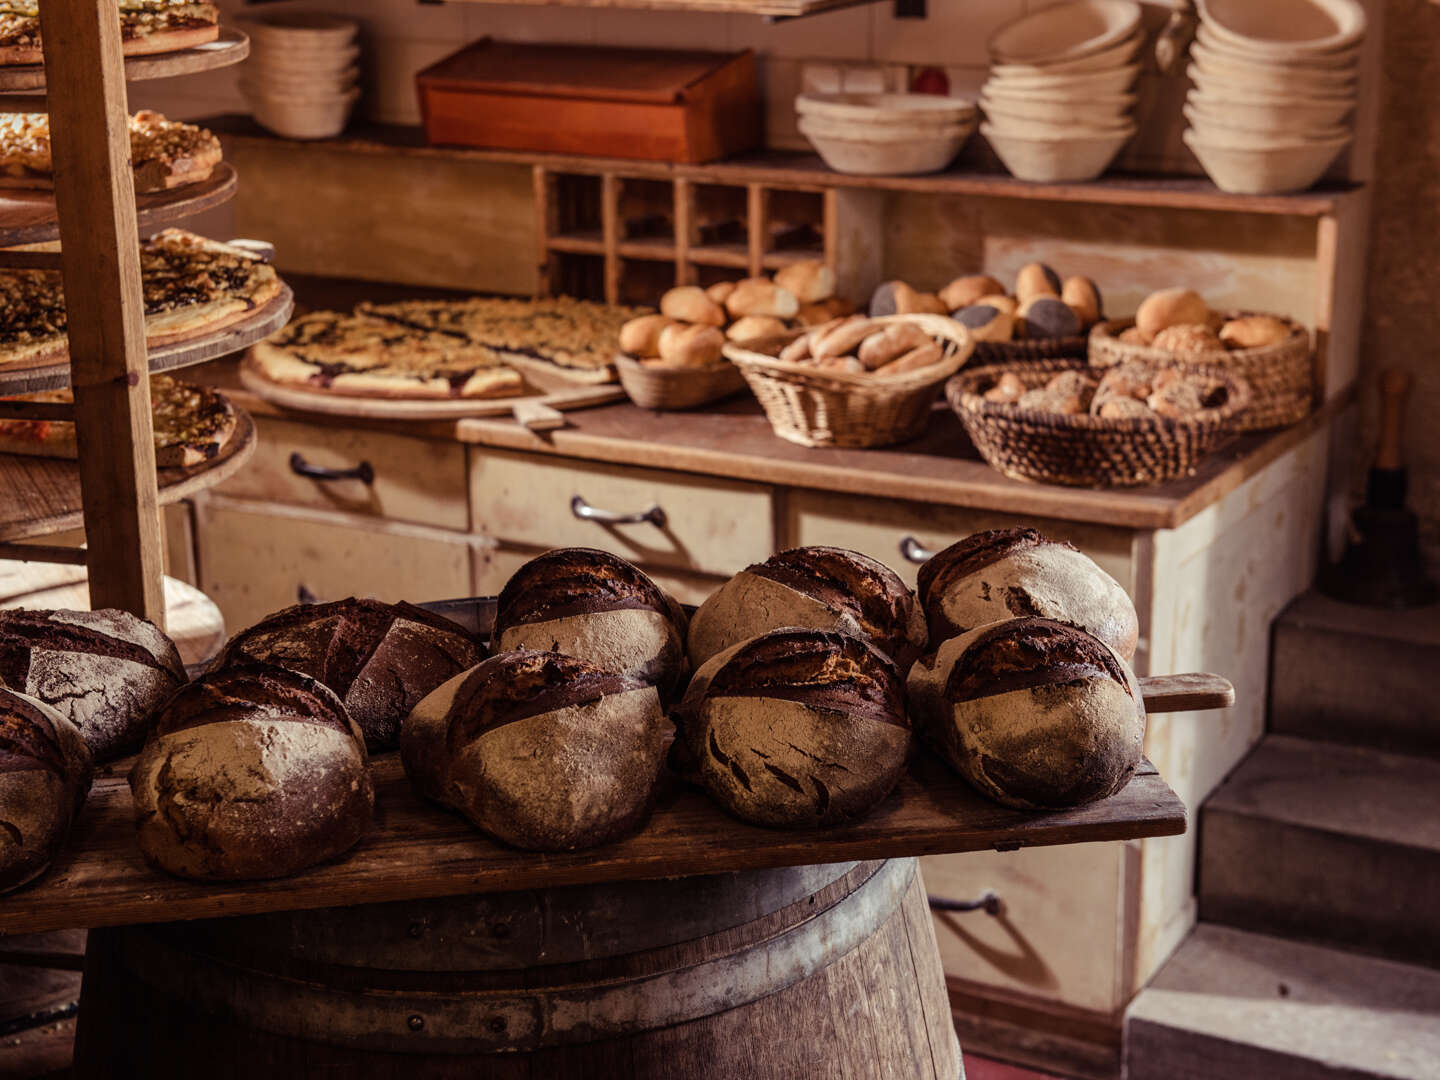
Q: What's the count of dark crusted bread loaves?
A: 10